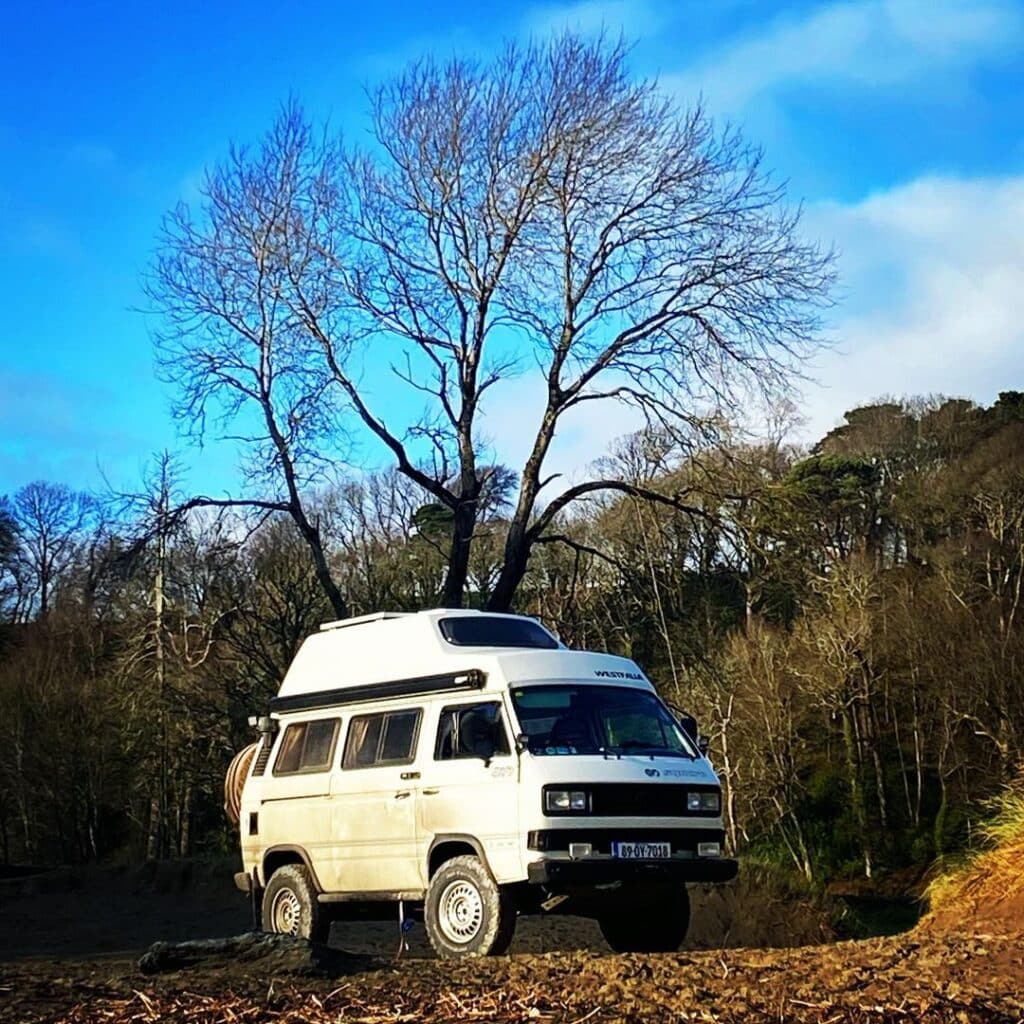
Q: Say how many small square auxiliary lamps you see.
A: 2